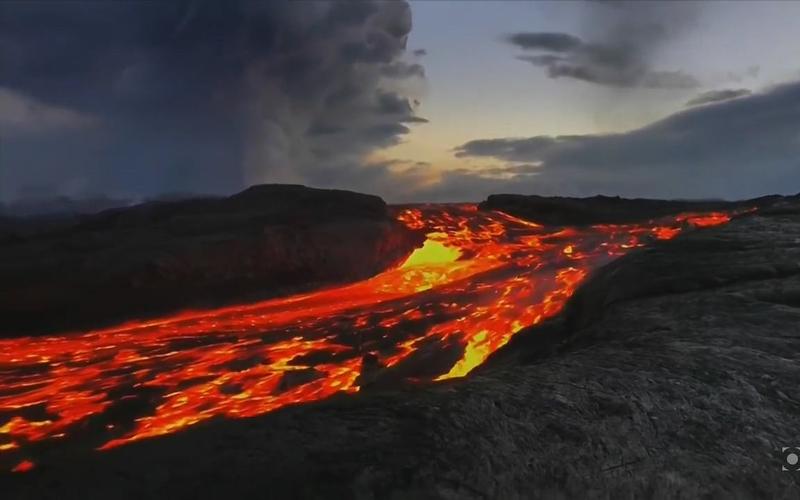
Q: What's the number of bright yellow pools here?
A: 2